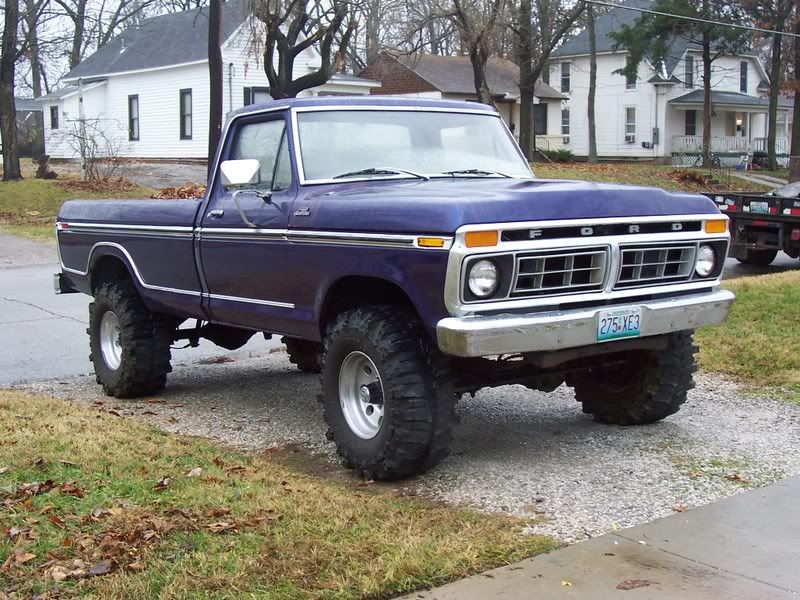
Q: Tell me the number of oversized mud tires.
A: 4